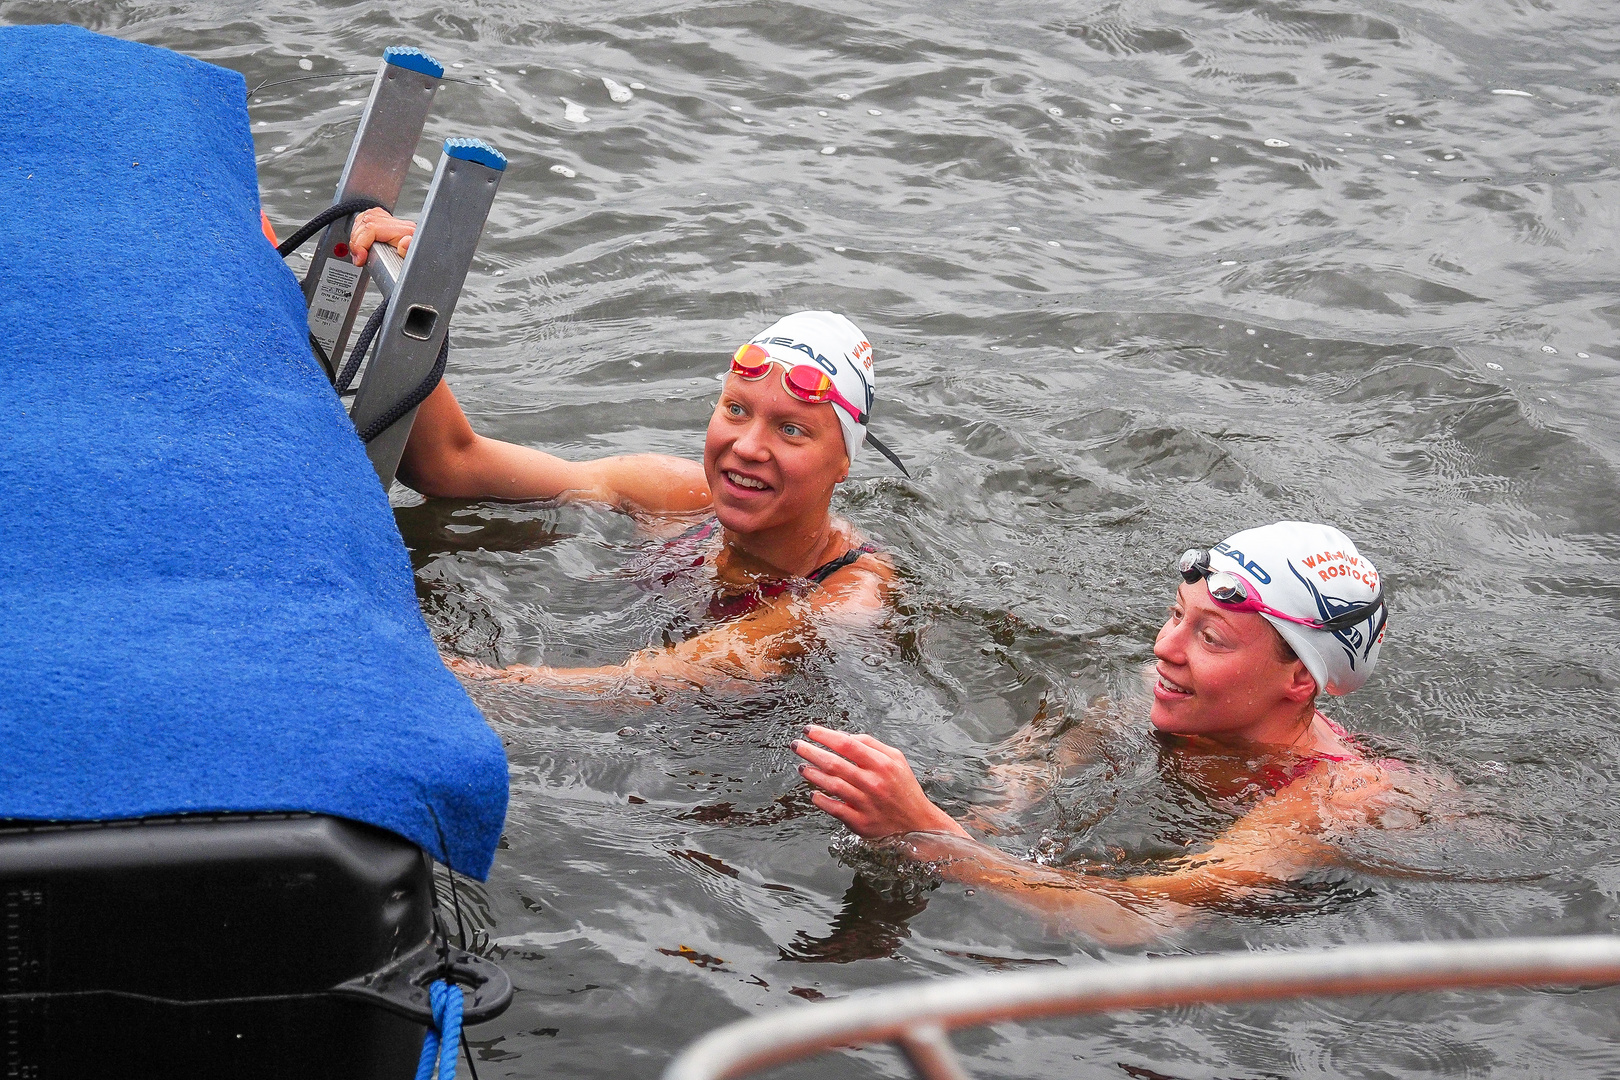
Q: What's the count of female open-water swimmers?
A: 2